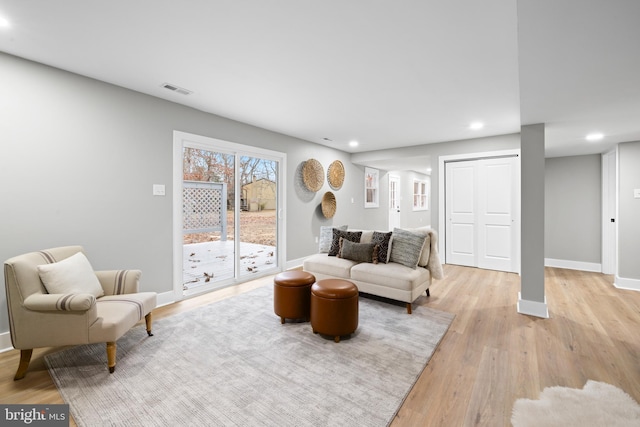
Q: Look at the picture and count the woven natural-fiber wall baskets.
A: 3